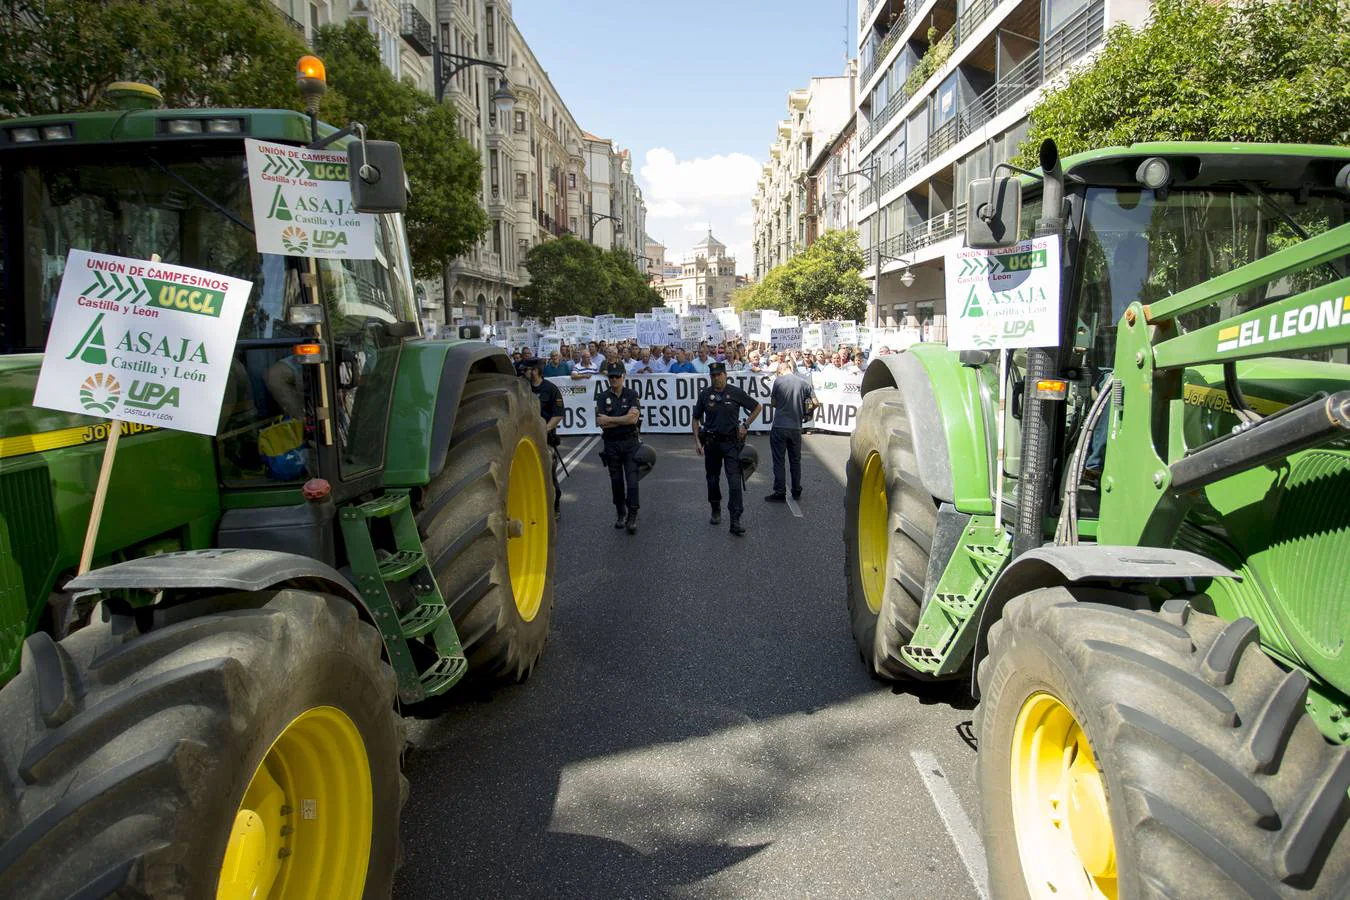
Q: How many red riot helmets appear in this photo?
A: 0